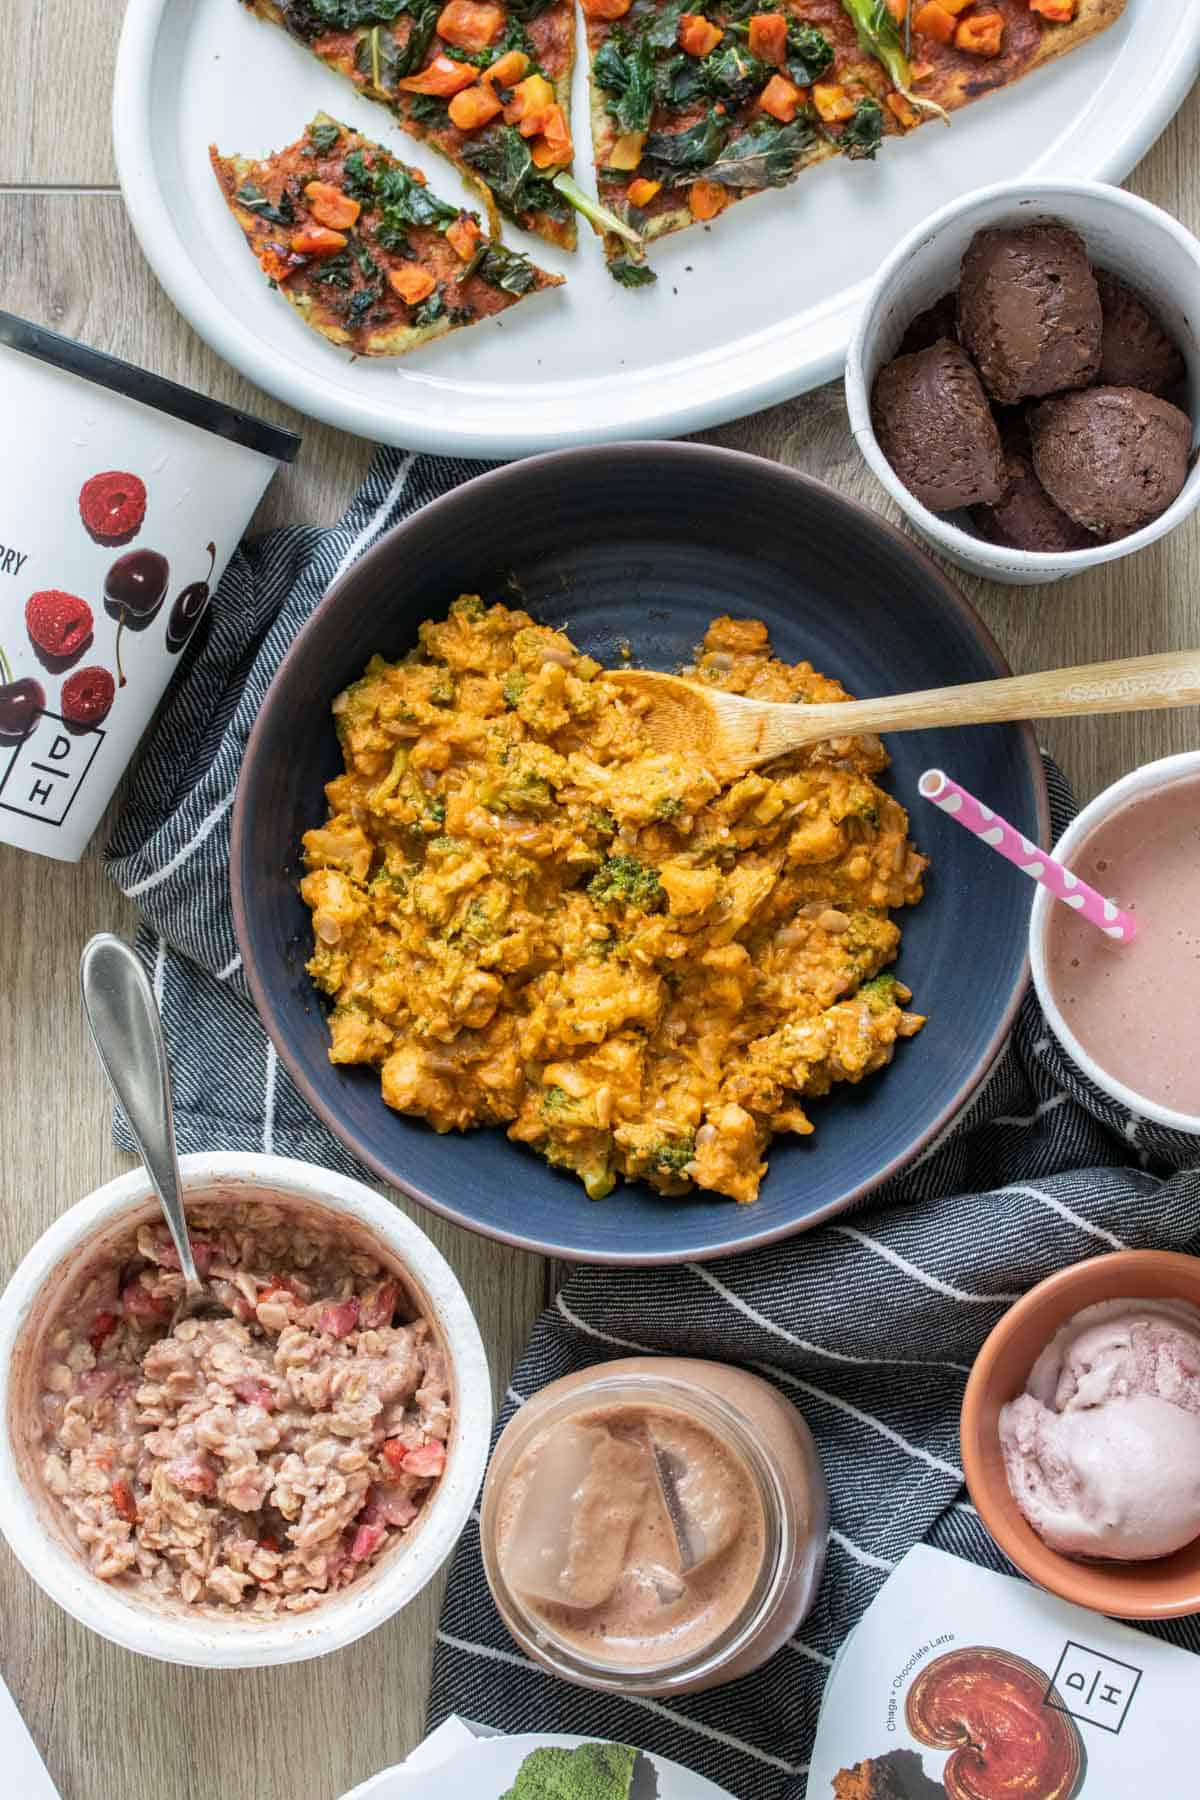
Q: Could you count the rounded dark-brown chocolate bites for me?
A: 6